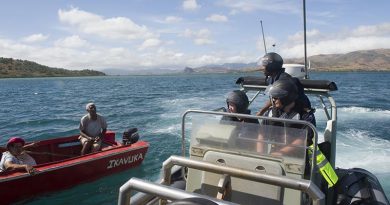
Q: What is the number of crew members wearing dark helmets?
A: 3